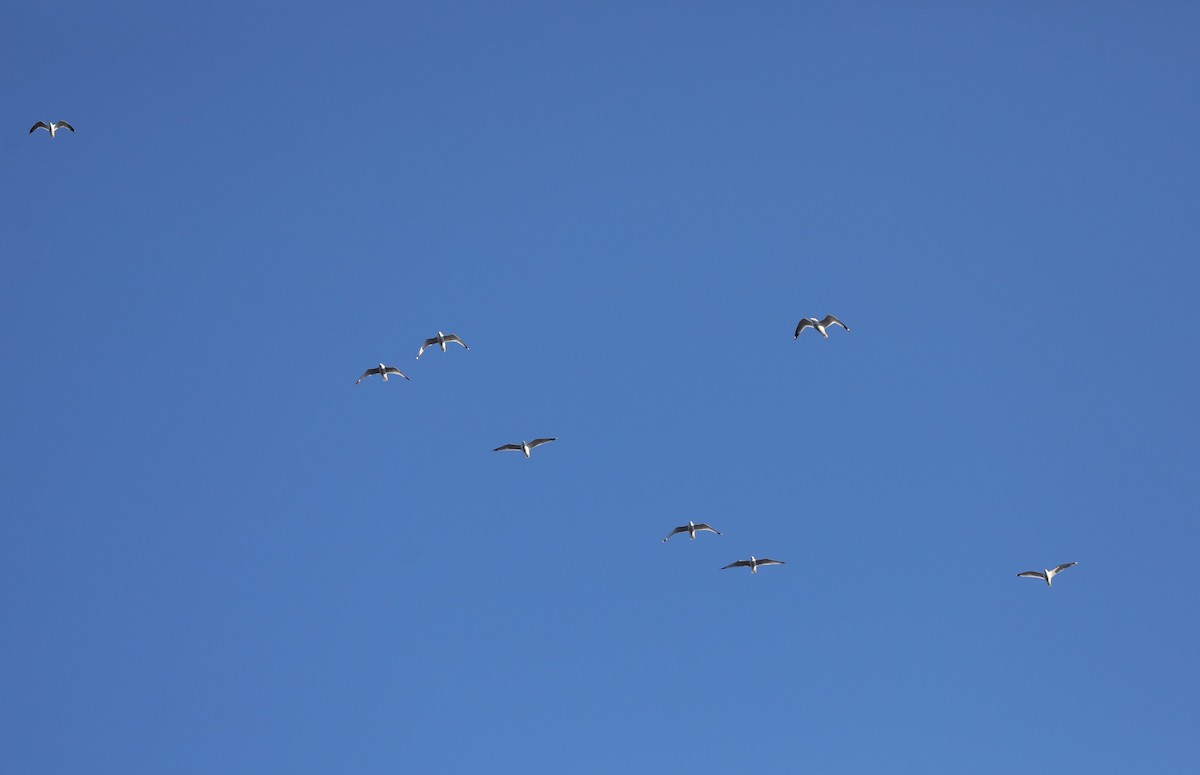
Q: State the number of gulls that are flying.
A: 8